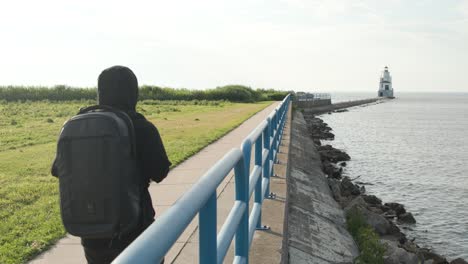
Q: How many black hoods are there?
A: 1